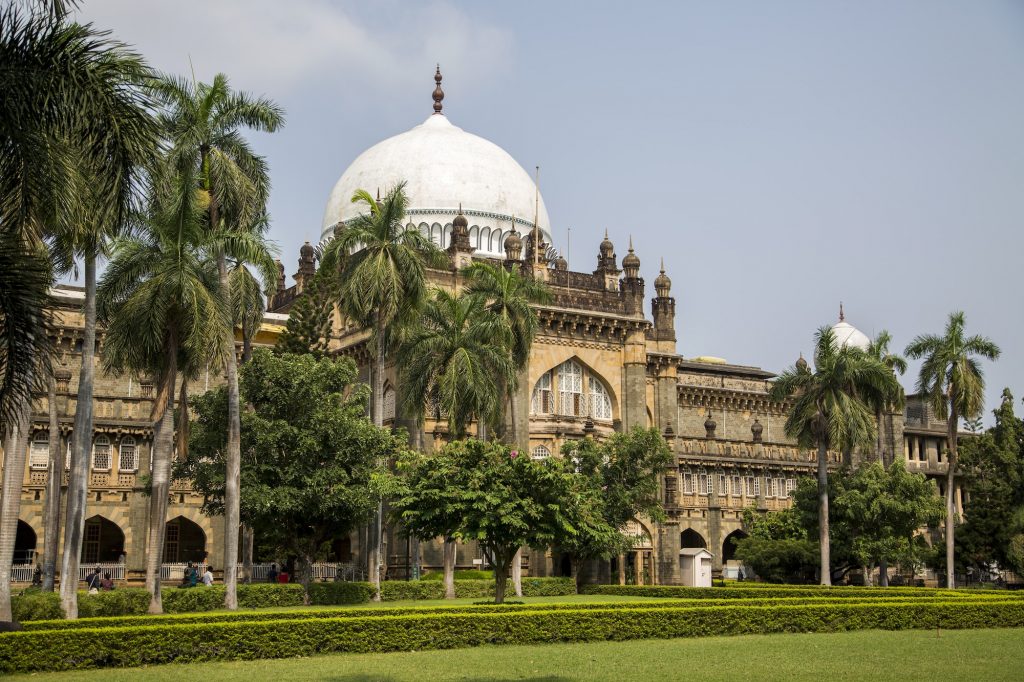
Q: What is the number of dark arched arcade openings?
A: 5